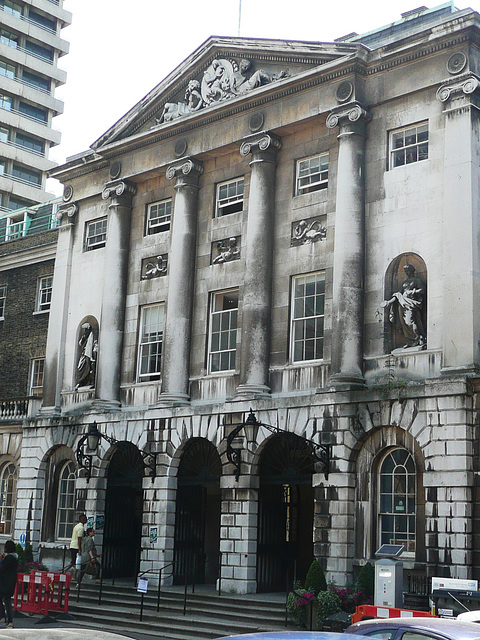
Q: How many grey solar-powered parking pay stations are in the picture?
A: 1